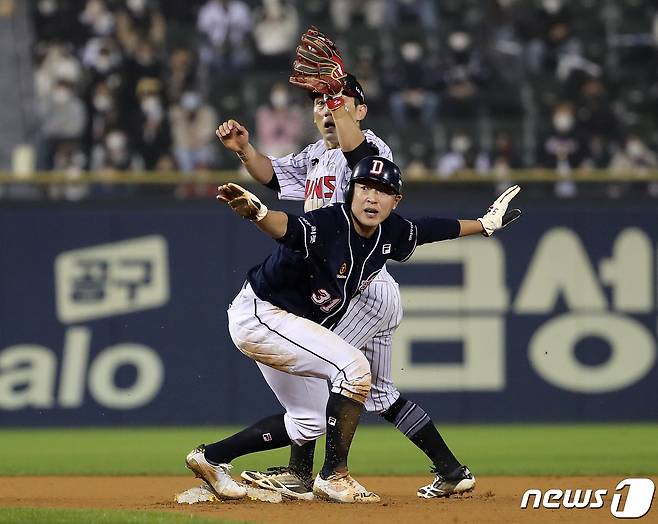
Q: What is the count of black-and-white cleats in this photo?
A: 2